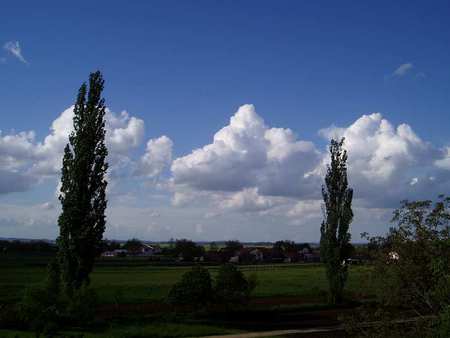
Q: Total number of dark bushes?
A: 2